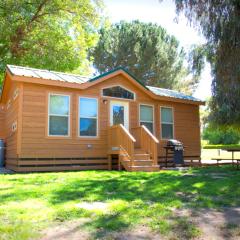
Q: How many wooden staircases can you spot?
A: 1